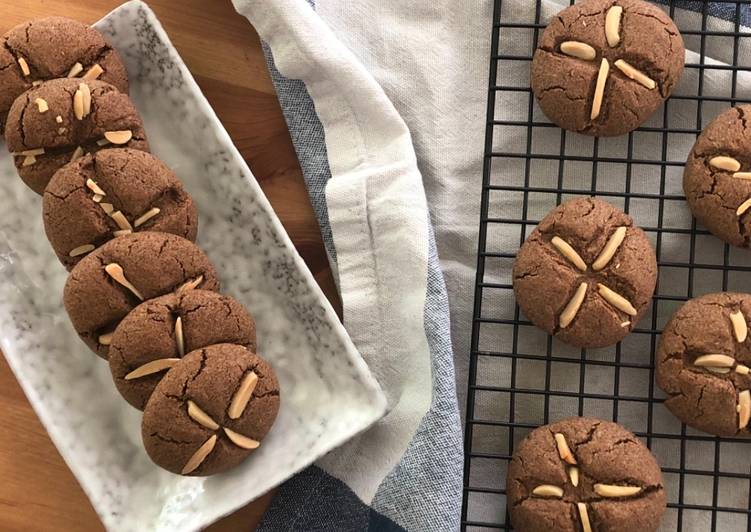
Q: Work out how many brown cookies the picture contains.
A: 11